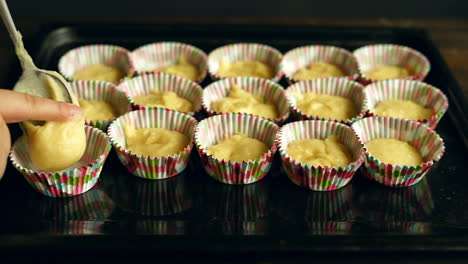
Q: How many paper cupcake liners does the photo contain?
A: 15